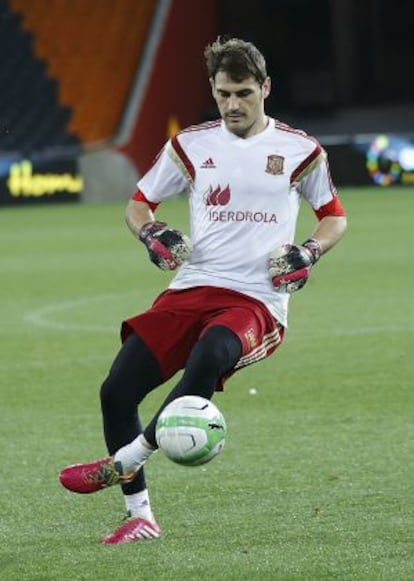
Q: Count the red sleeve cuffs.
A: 2